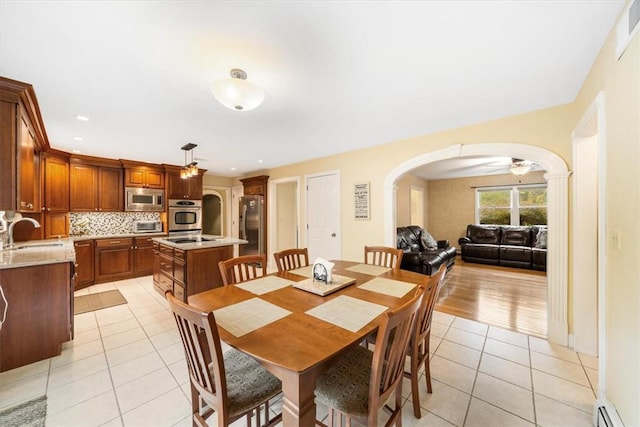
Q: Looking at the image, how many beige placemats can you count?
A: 6